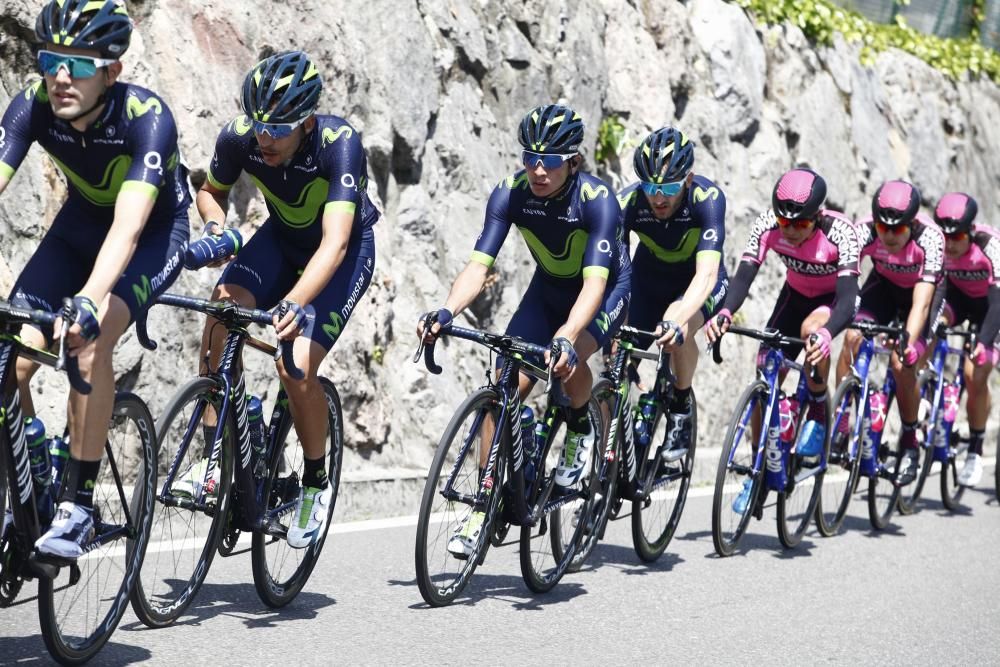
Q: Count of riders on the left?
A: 4